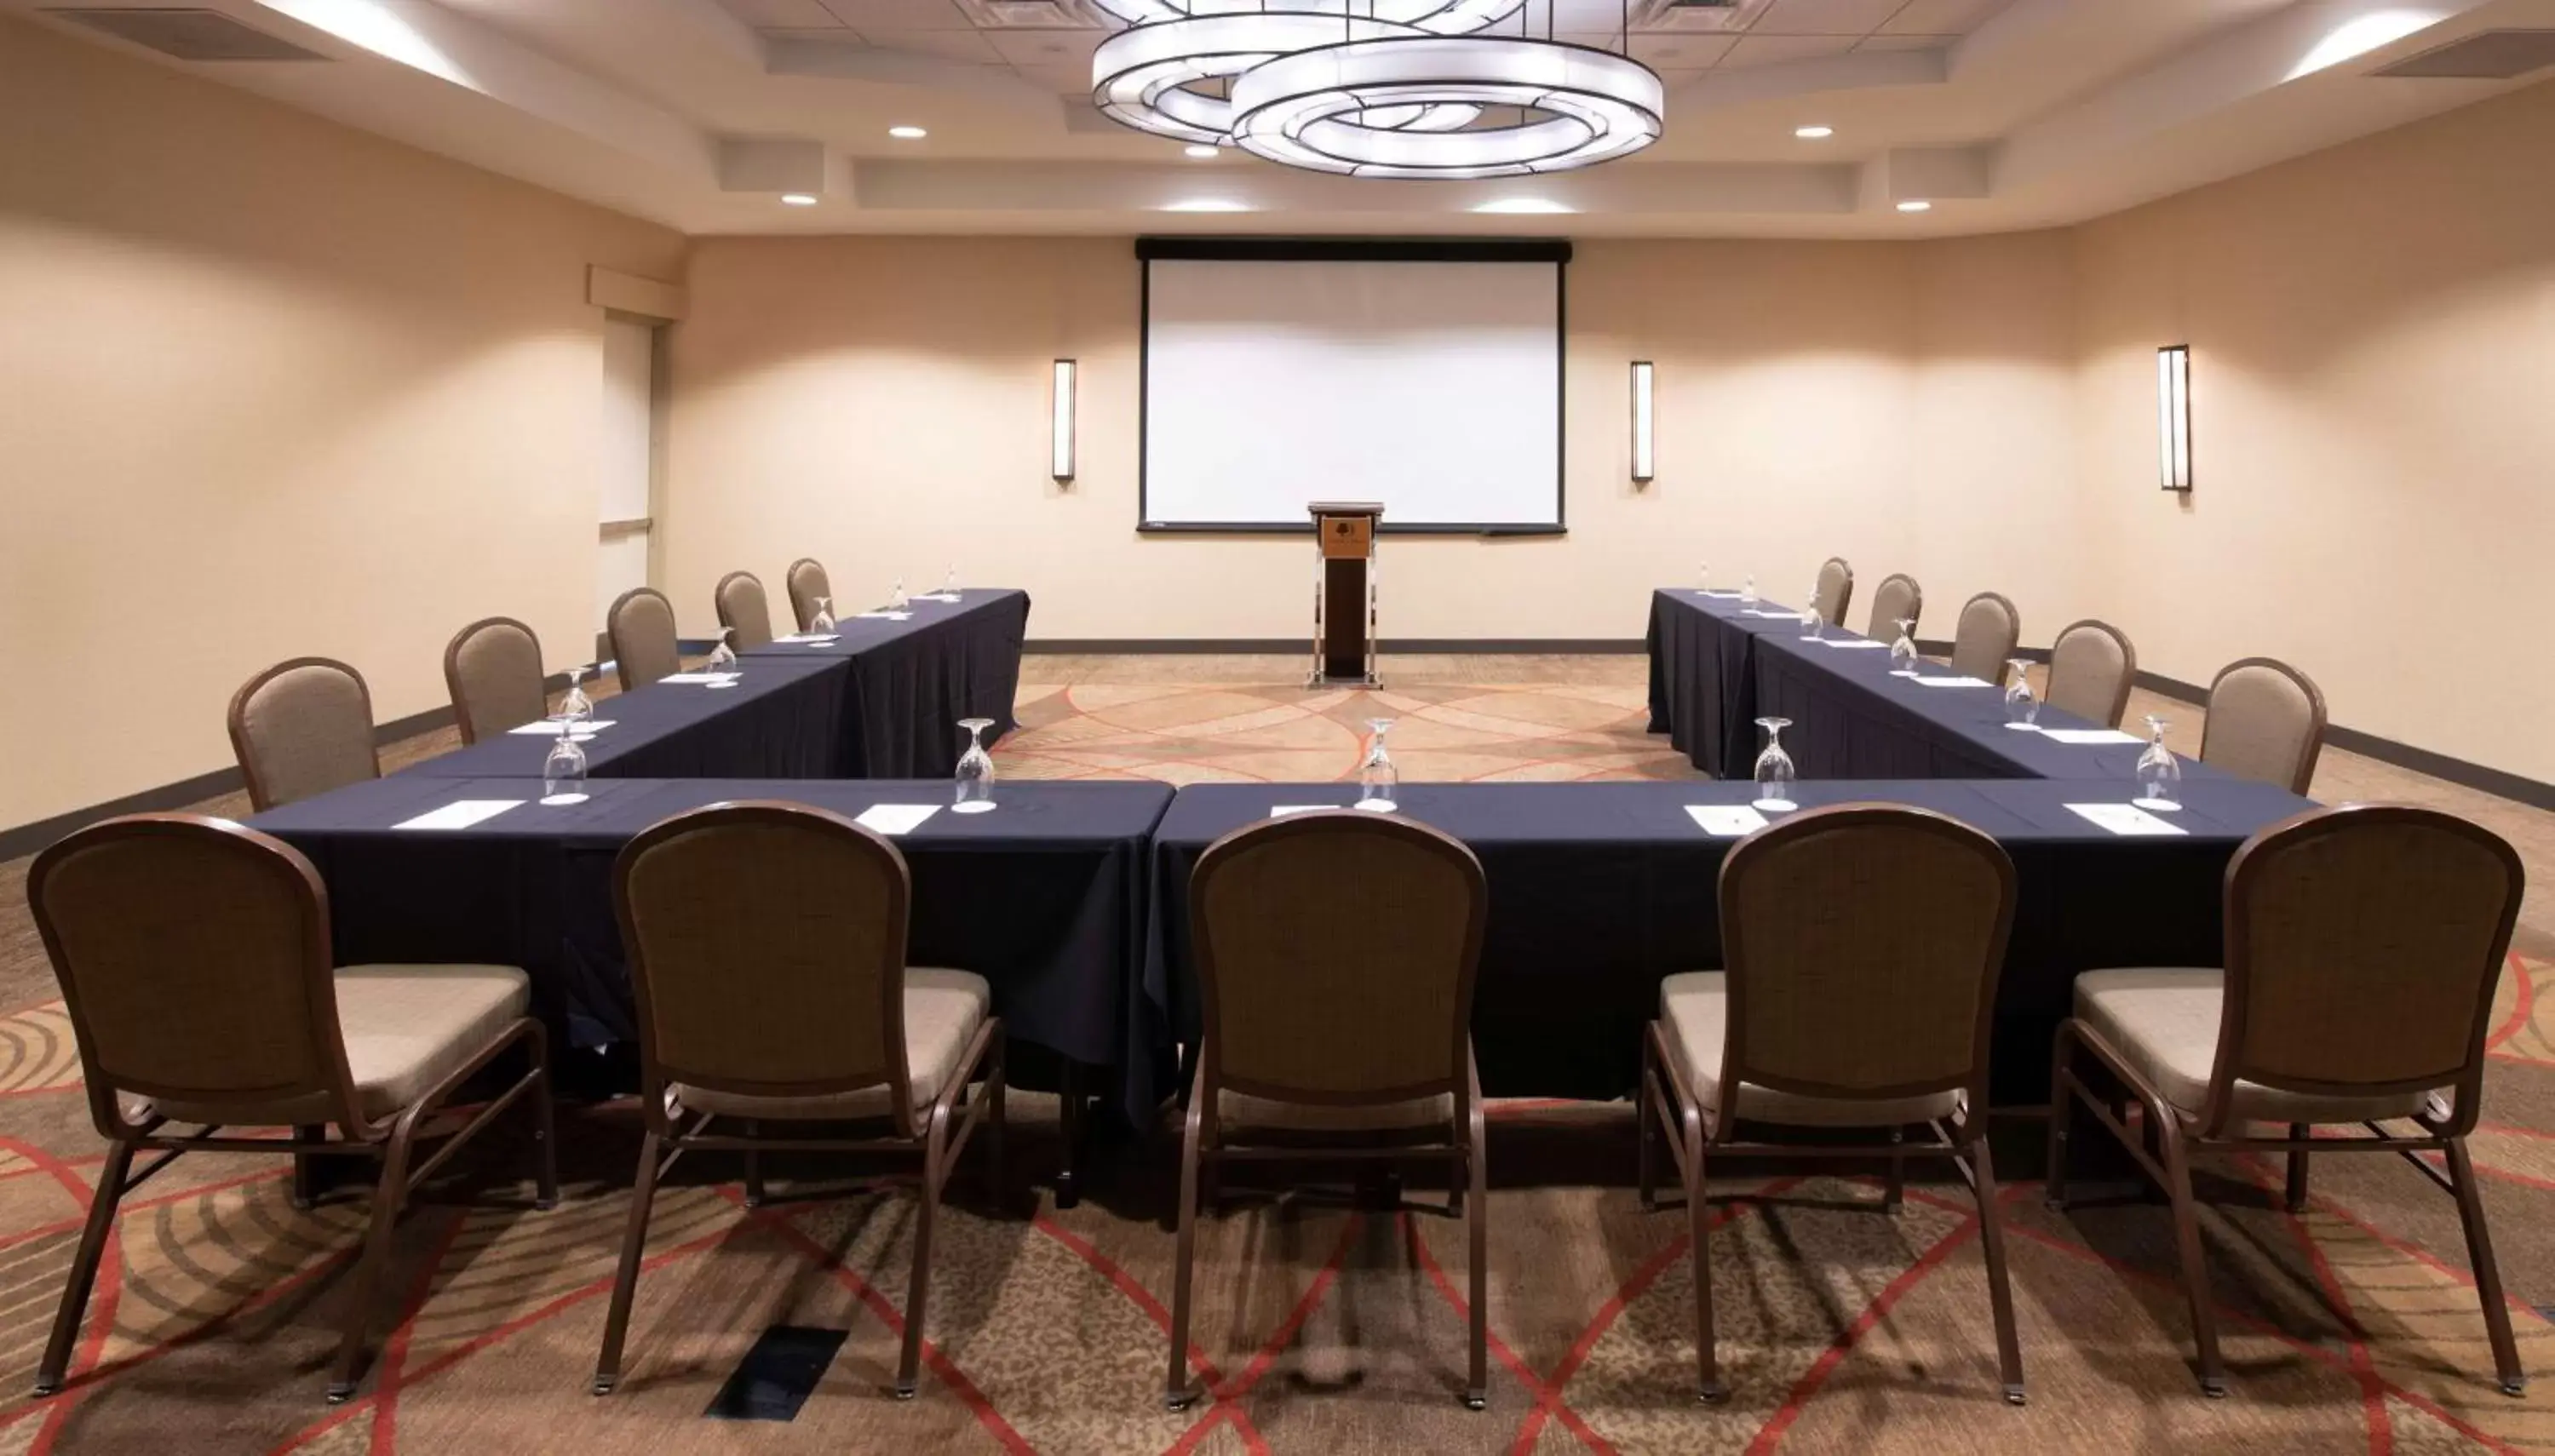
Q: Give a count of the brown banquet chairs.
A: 15